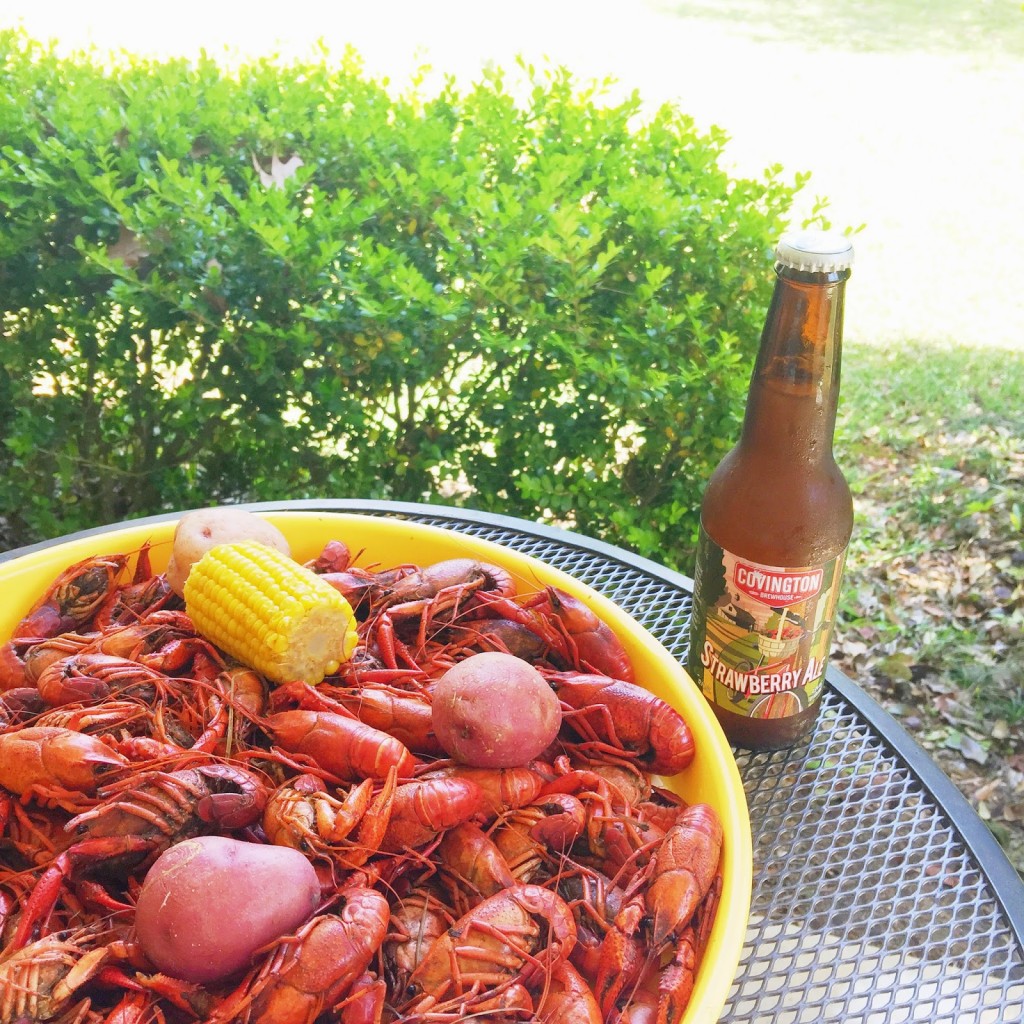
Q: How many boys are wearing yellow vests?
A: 0